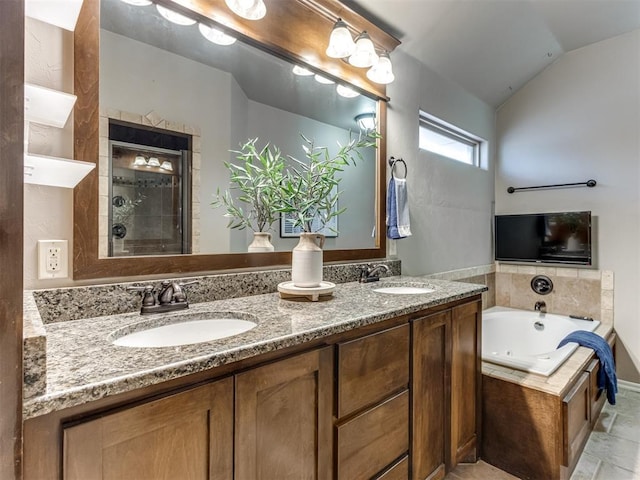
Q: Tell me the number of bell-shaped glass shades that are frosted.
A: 4